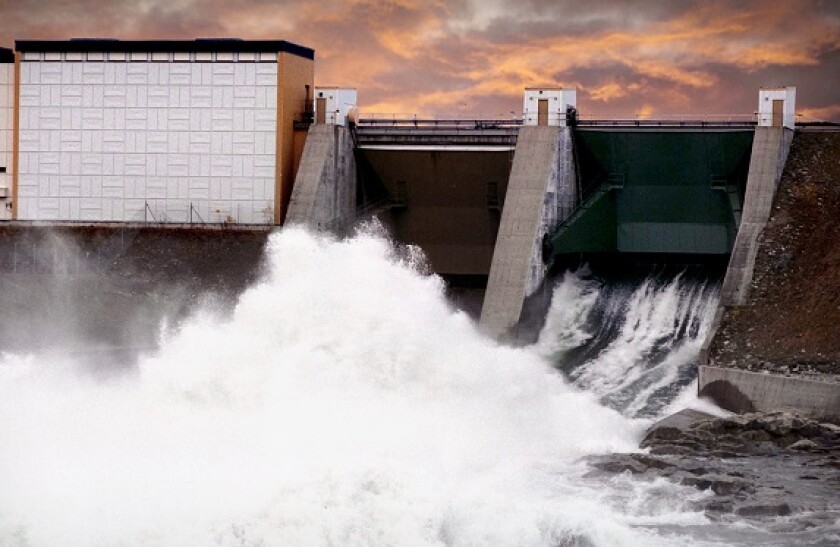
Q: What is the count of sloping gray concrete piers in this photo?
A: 3